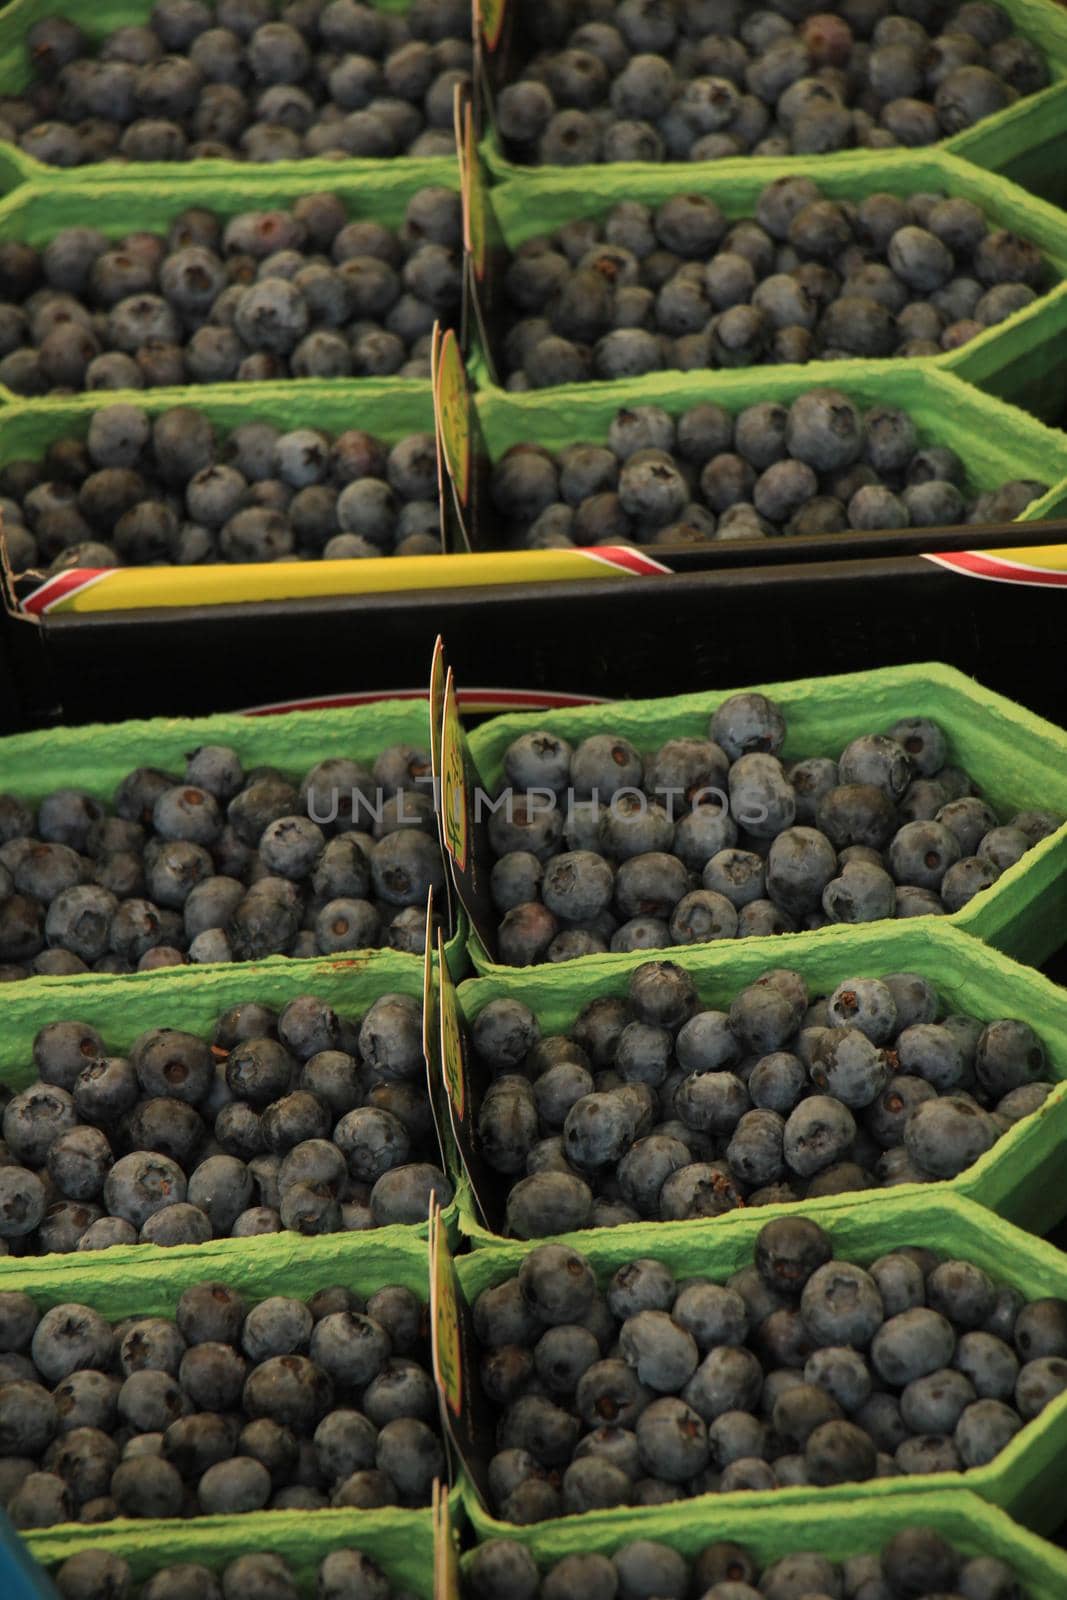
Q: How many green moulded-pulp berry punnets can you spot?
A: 14